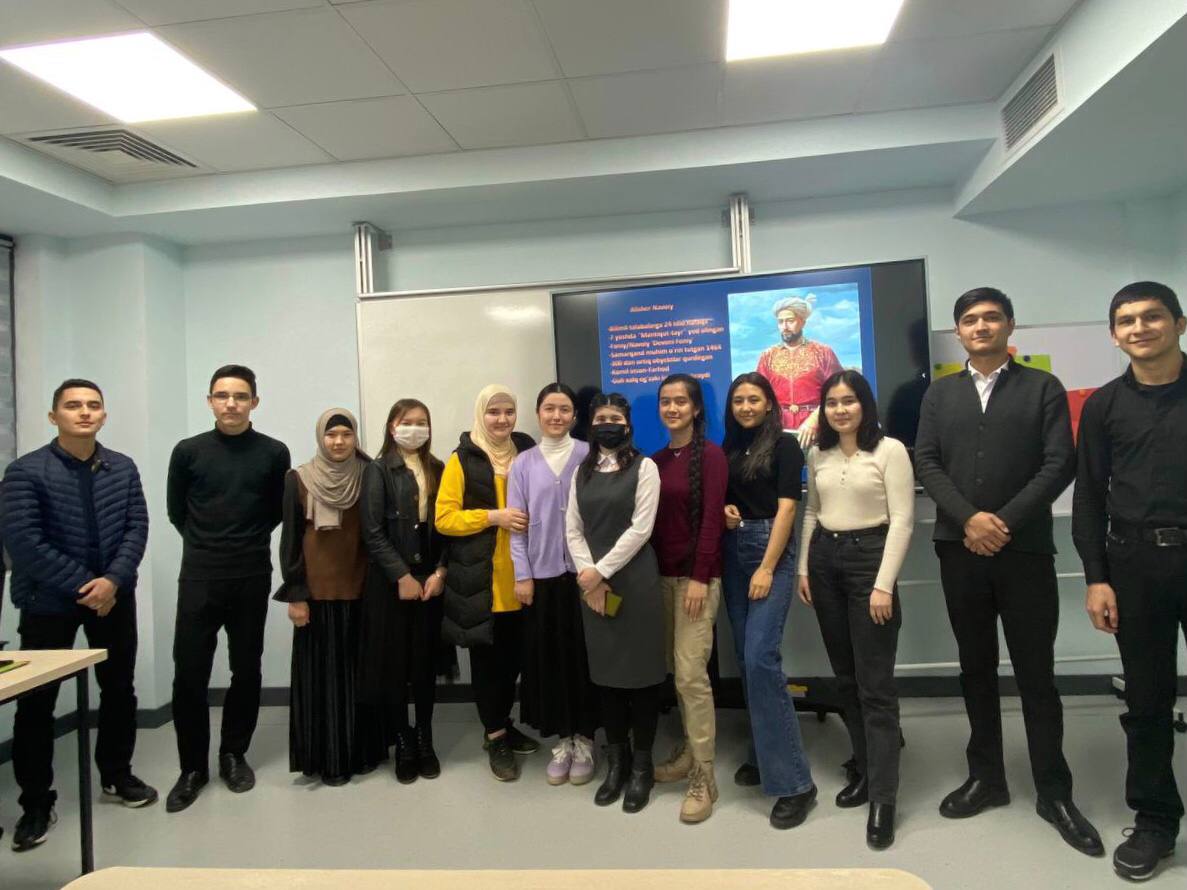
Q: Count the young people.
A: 12